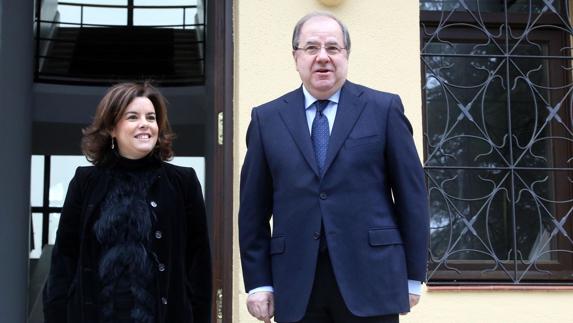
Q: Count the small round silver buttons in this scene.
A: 4